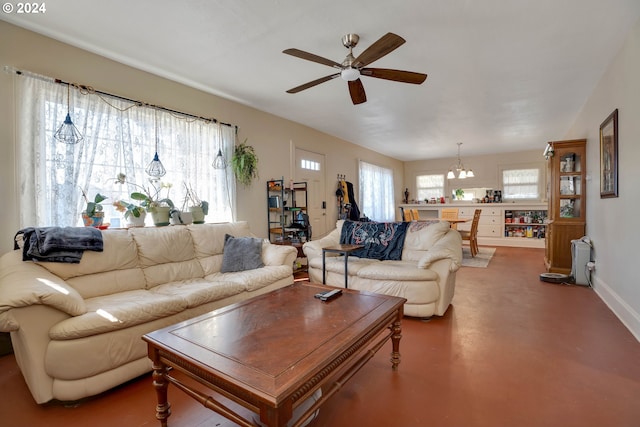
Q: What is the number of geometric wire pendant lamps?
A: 3